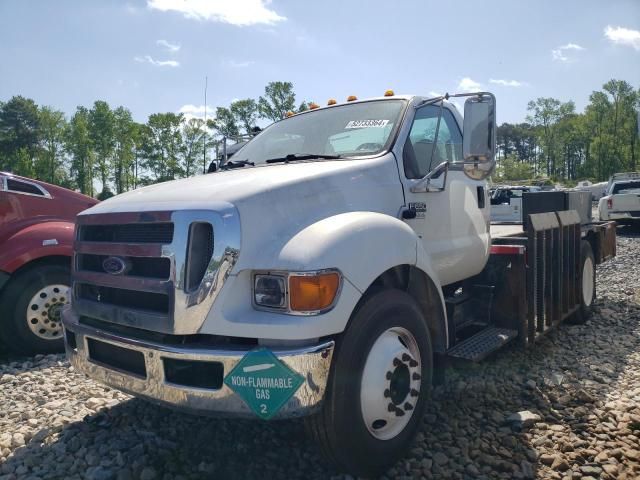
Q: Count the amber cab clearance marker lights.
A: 5